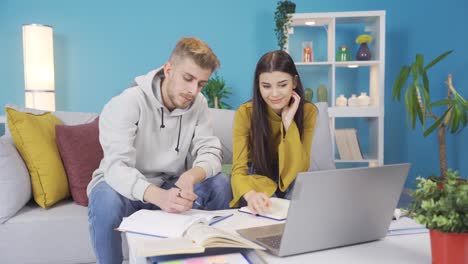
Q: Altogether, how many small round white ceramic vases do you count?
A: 3